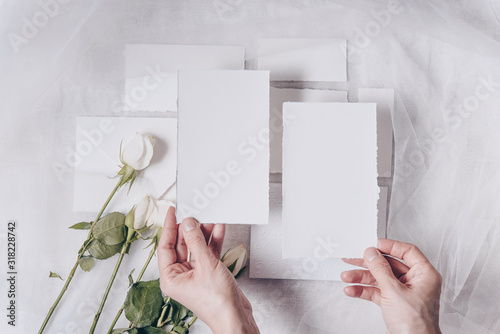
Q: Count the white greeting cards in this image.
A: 8